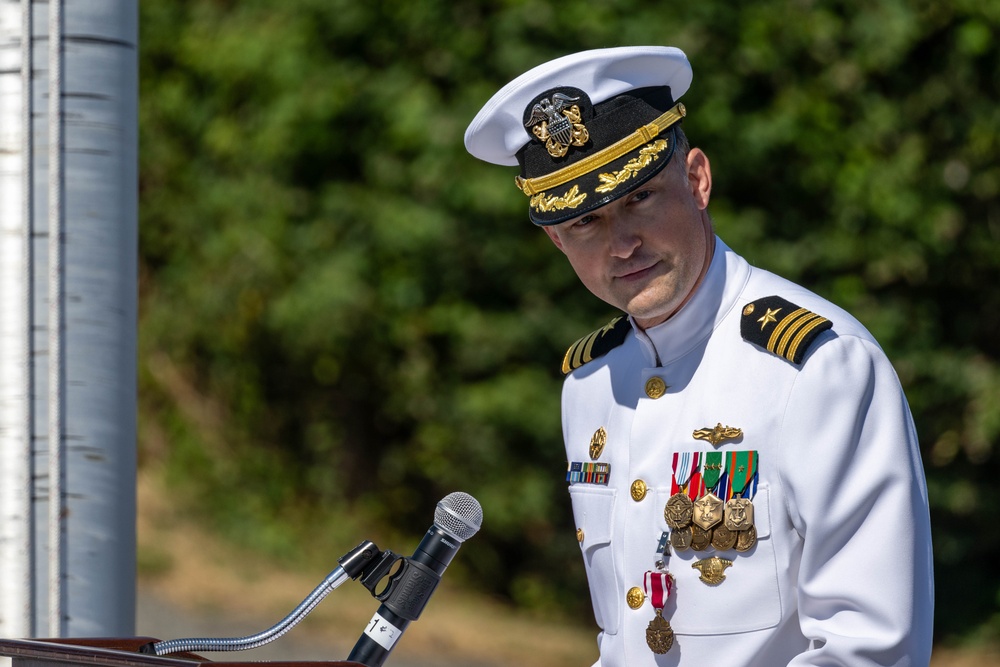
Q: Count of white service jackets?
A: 1